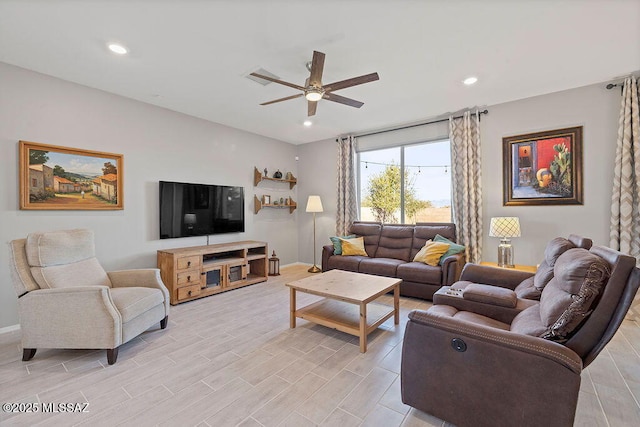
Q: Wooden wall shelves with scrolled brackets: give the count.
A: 2